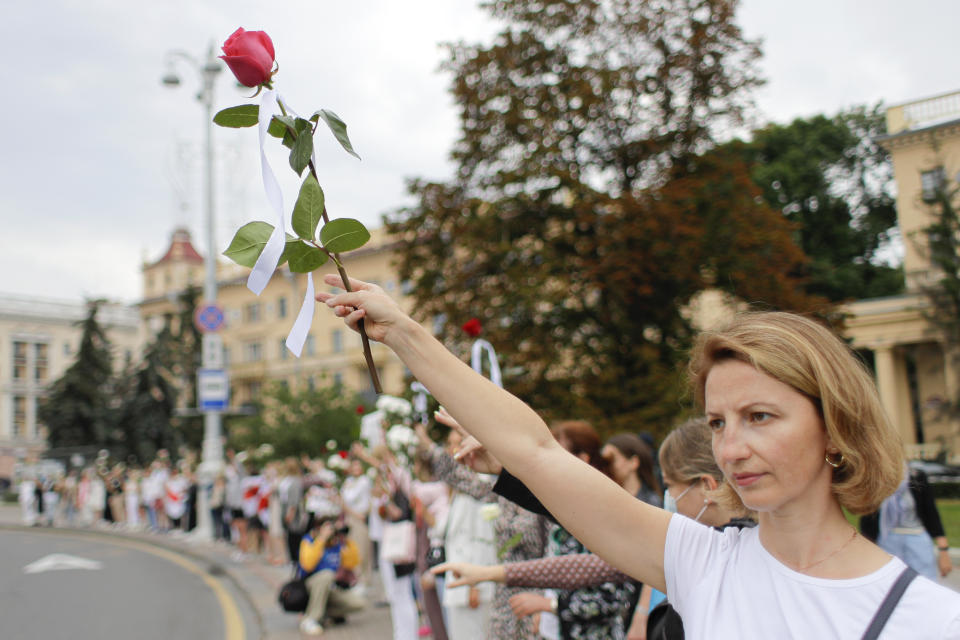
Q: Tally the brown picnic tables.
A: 0